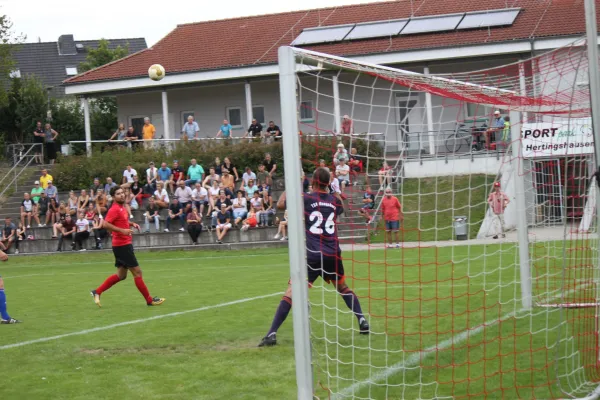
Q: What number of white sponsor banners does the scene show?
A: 1